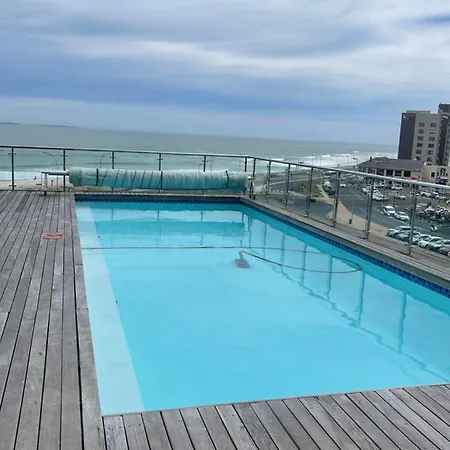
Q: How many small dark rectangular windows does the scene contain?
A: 12